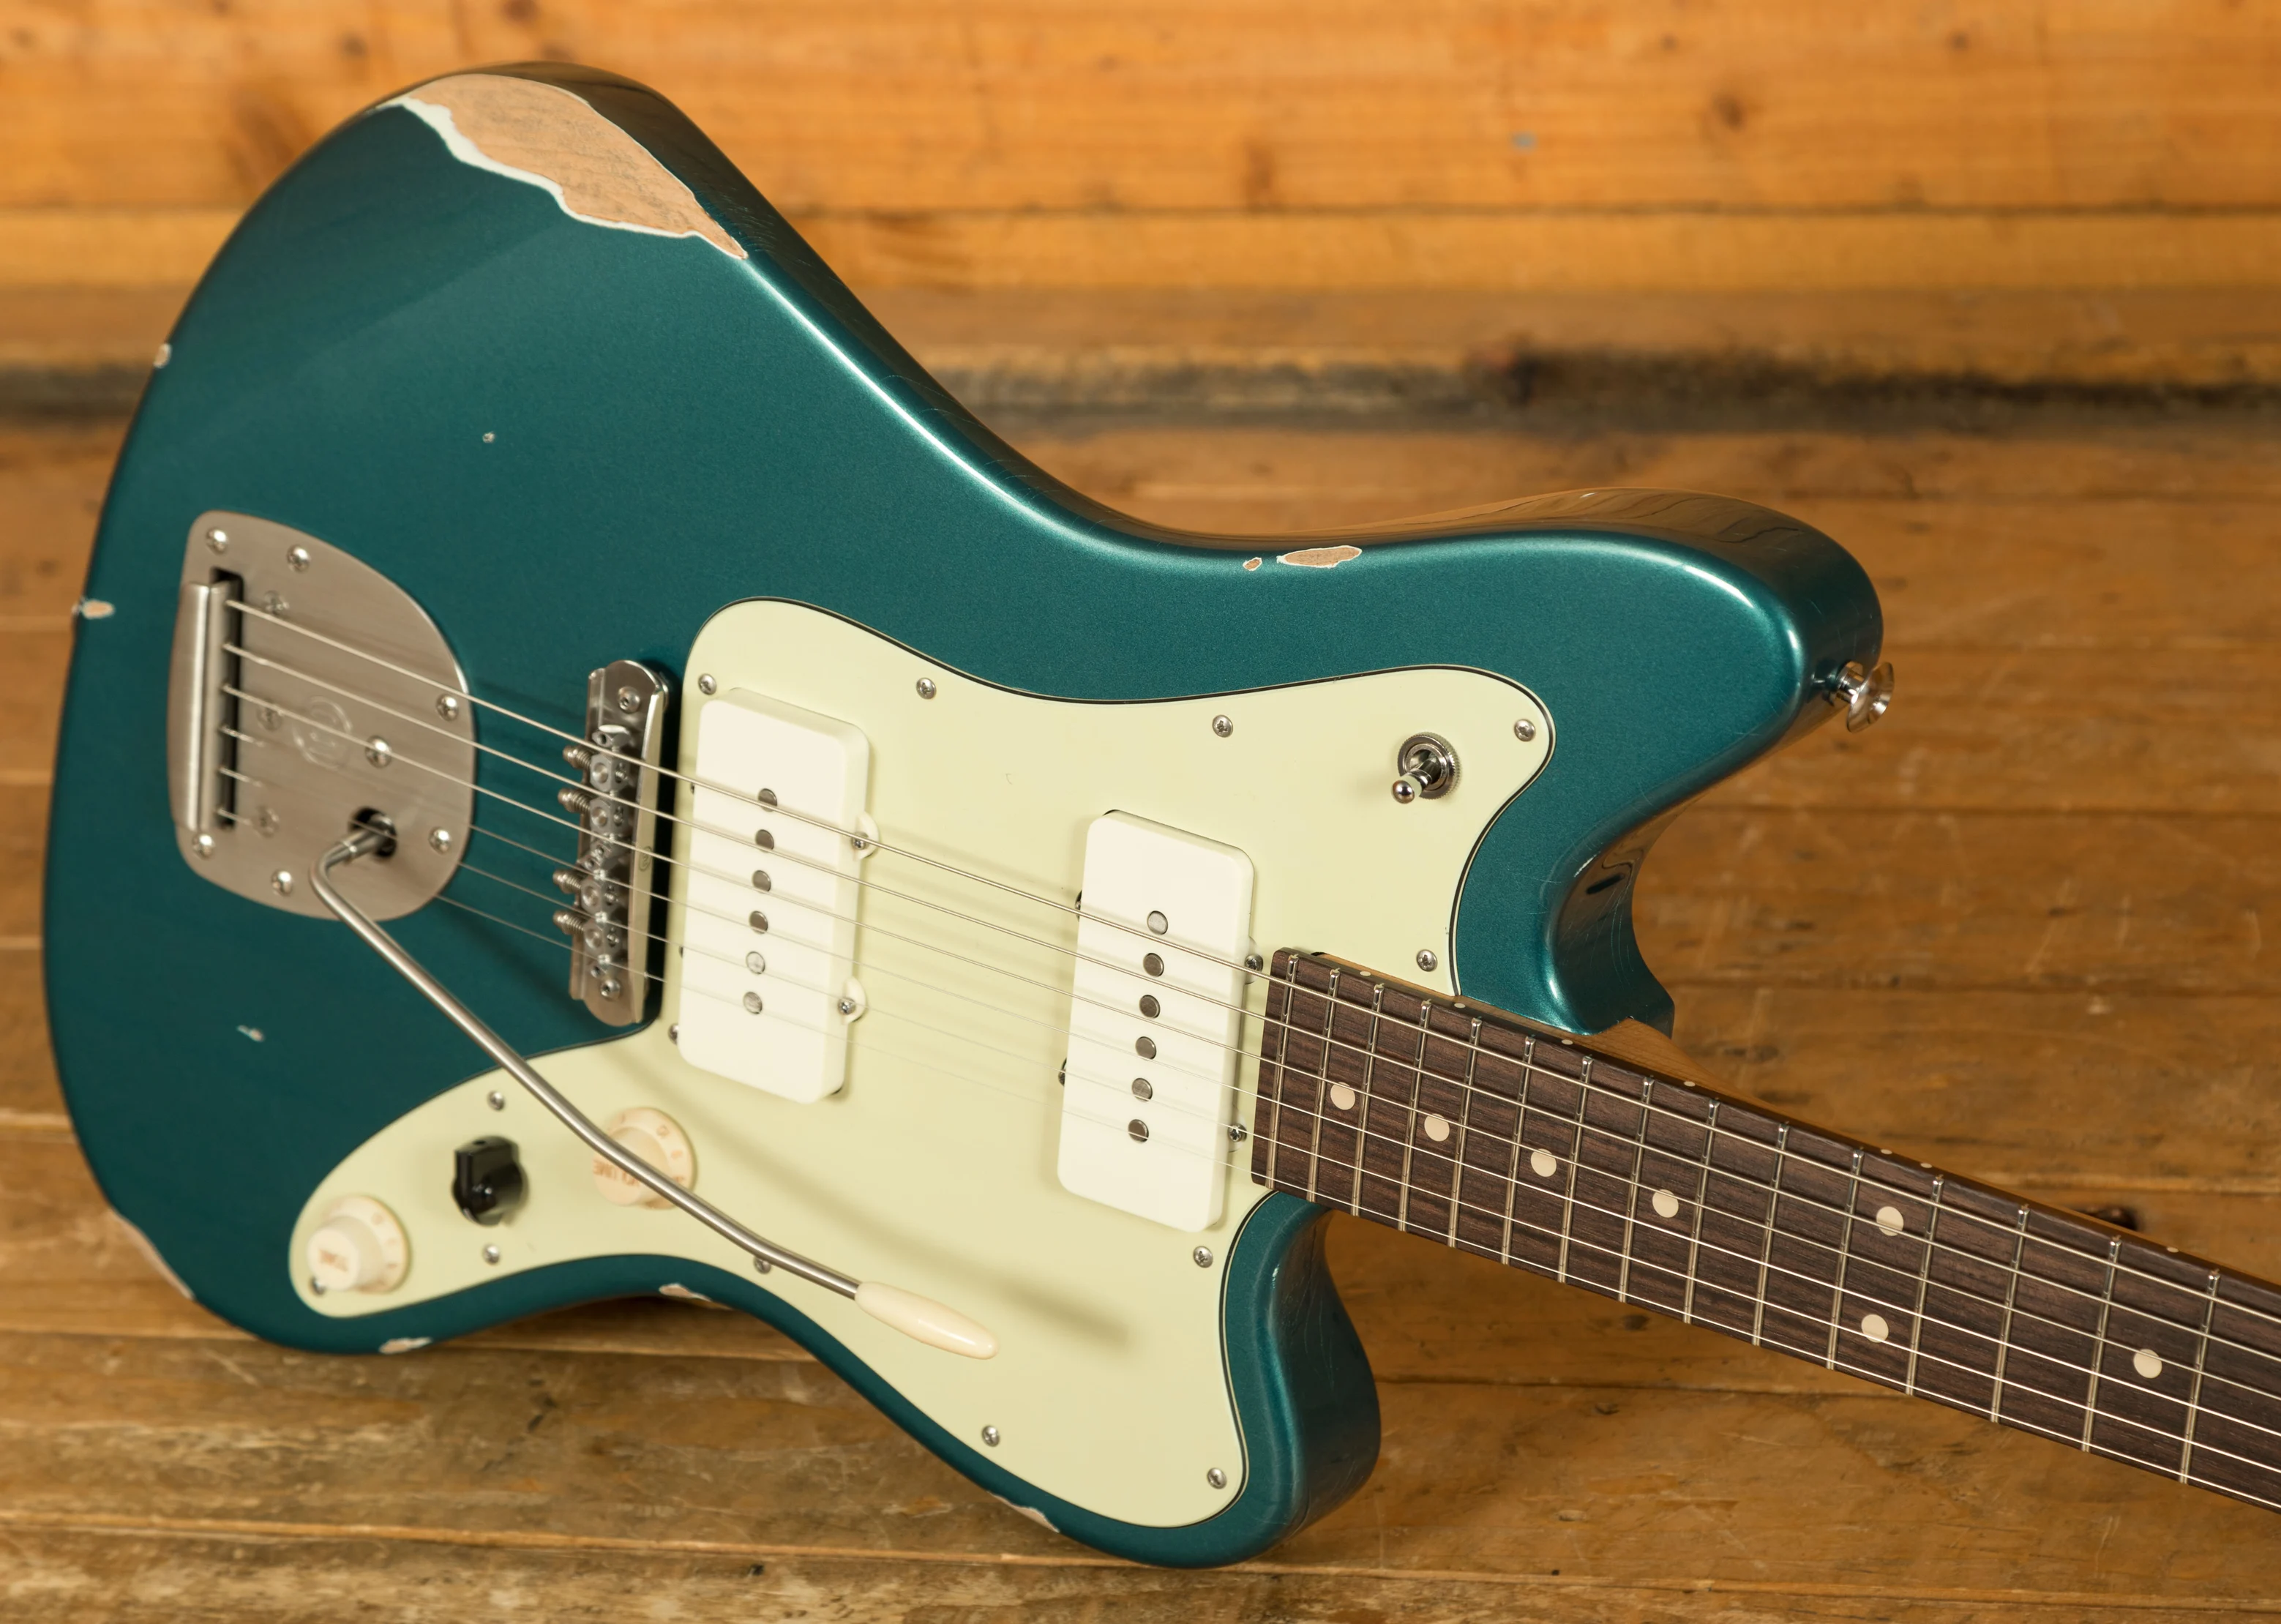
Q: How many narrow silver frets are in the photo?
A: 15